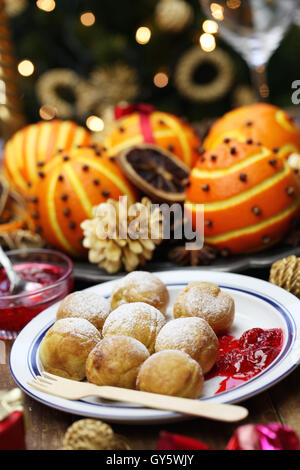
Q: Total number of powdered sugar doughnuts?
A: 8